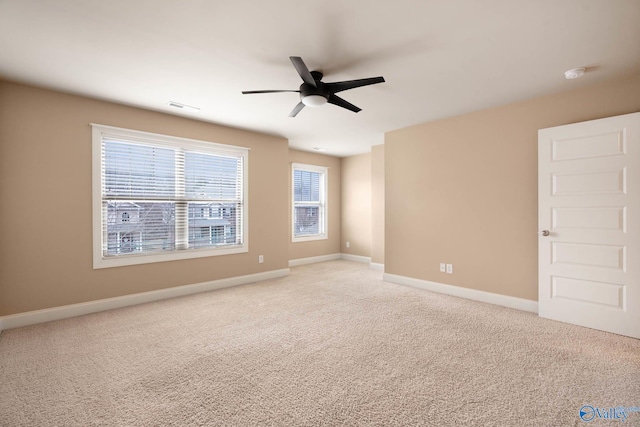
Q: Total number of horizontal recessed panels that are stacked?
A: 5